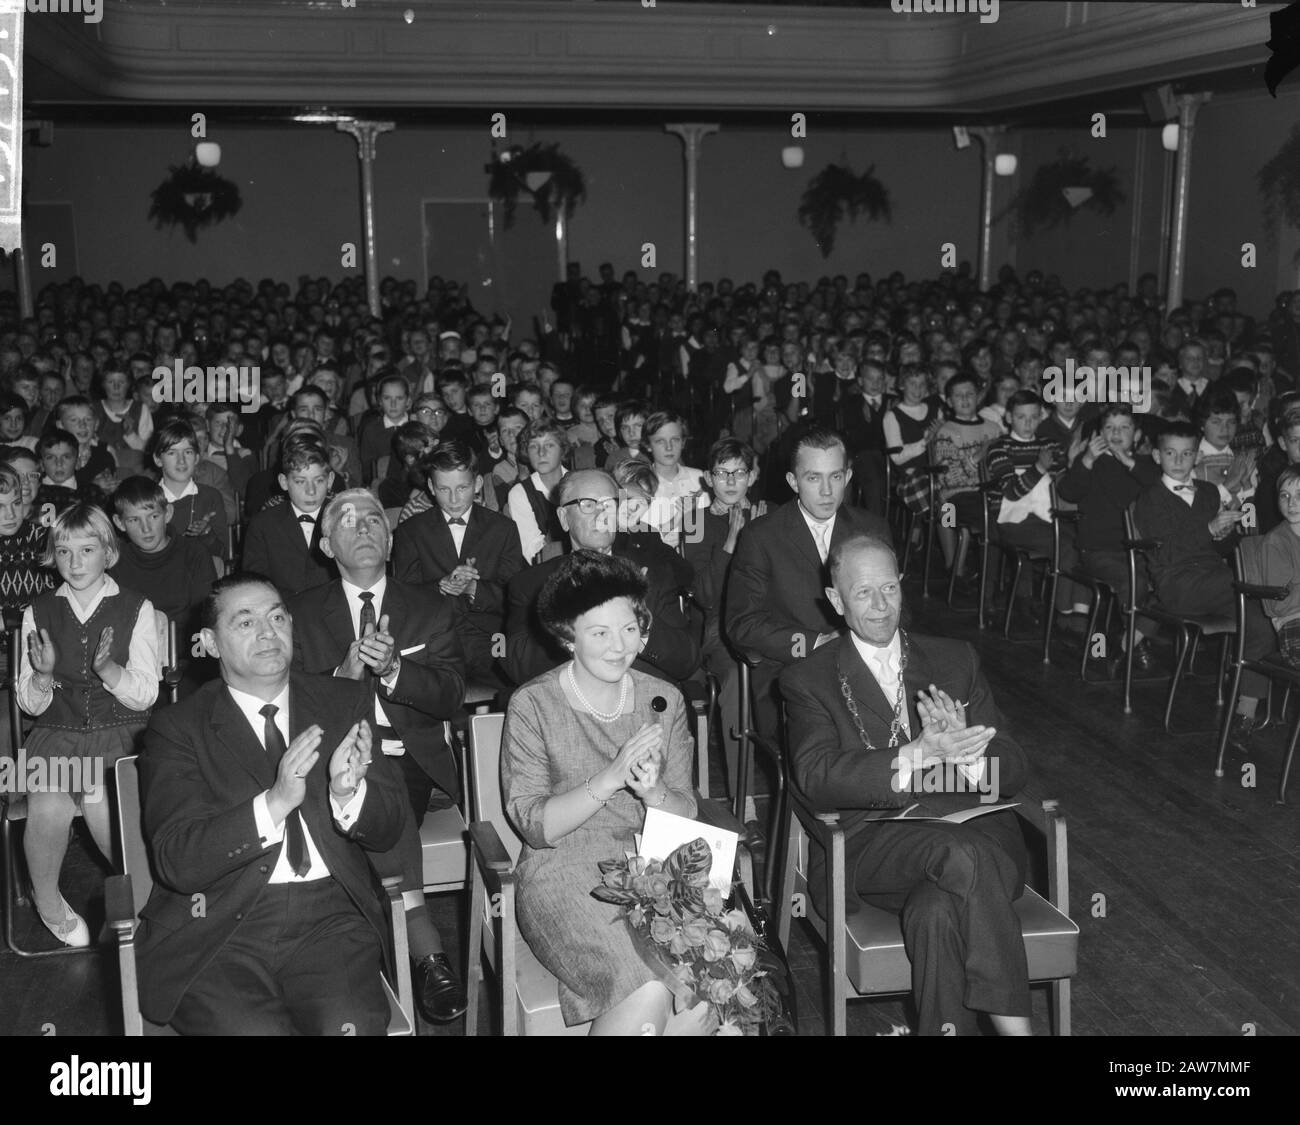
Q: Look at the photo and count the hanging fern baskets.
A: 5